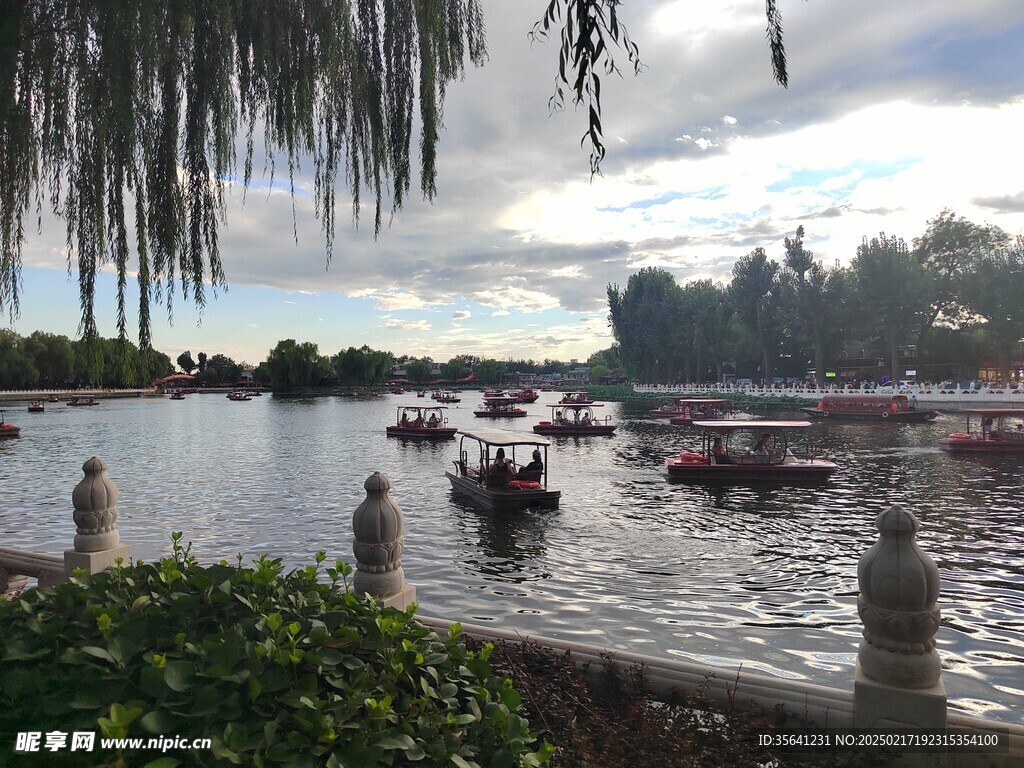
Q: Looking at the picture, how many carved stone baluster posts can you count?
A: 3